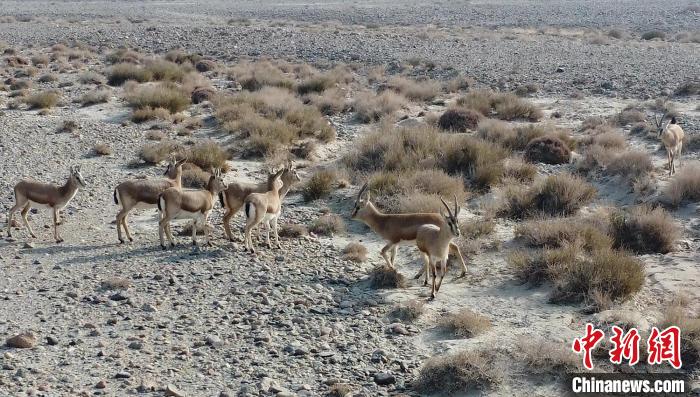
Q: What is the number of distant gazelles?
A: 1